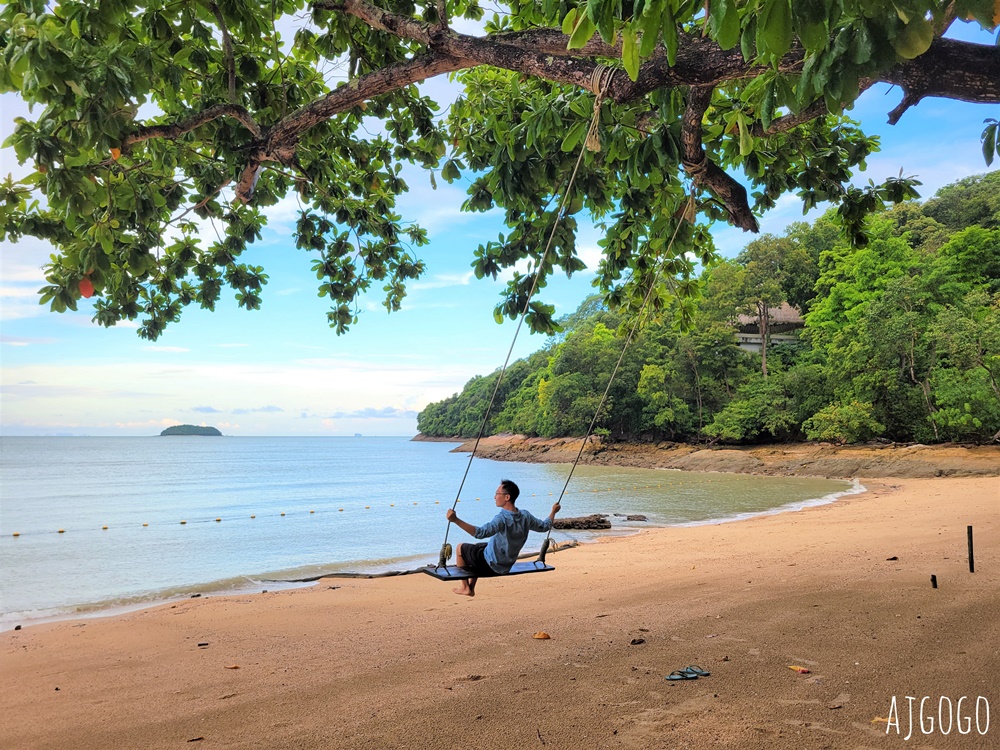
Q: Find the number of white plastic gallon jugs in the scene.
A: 0